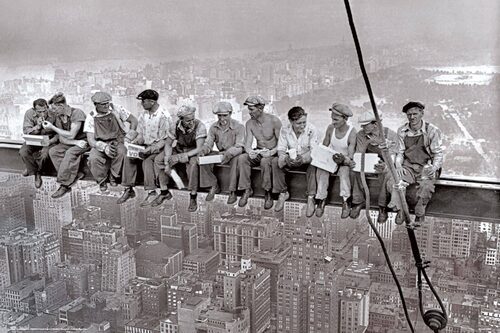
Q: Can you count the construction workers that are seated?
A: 11